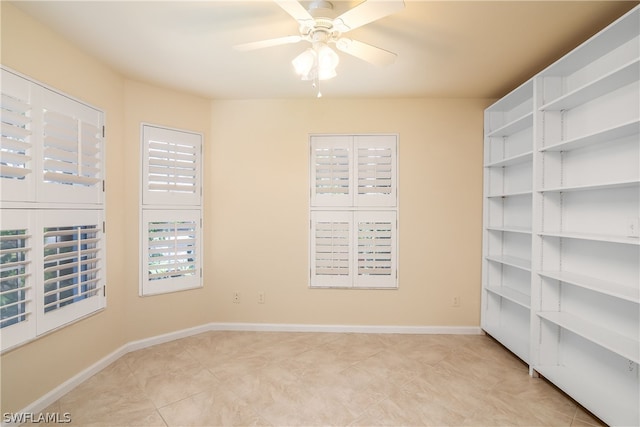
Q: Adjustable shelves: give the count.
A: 12